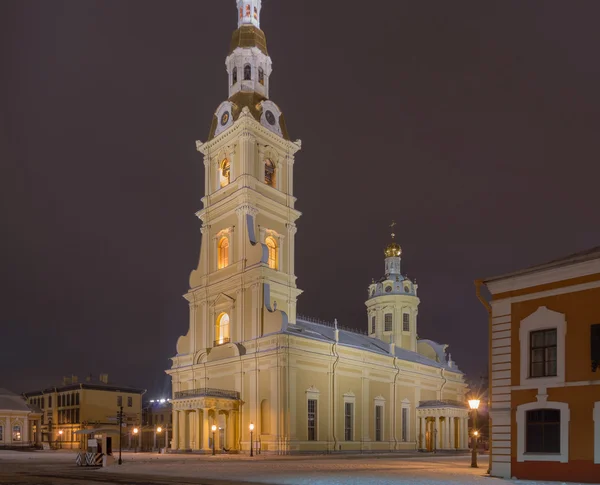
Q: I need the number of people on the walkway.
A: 0